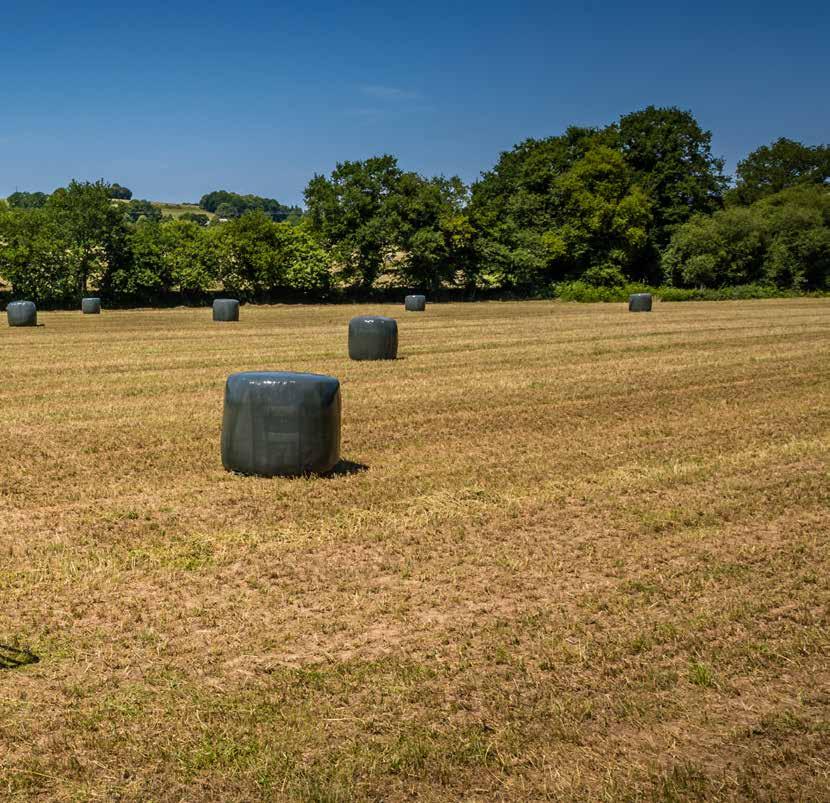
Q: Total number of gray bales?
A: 7